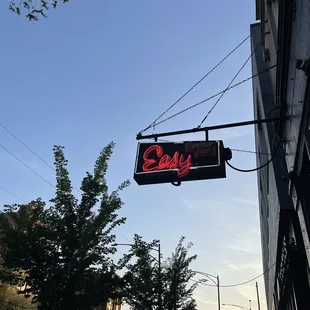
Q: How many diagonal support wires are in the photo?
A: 3